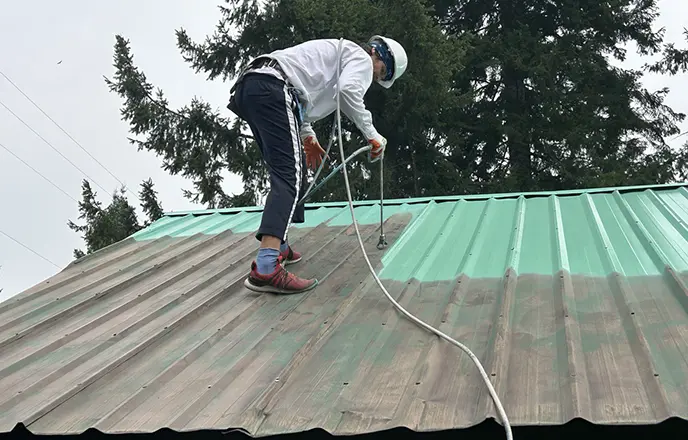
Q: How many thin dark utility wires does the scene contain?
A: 4